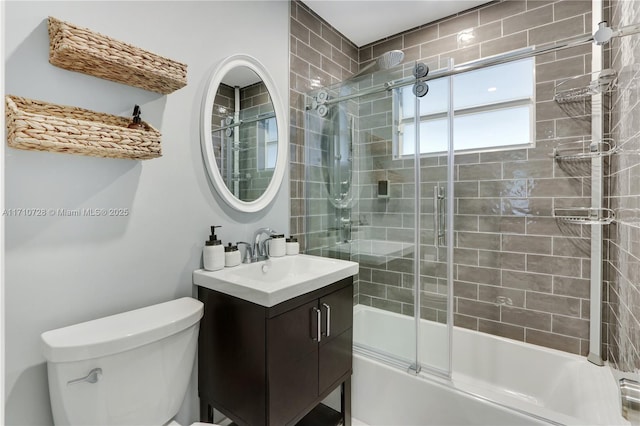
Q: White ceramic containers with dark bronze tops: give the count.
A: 4